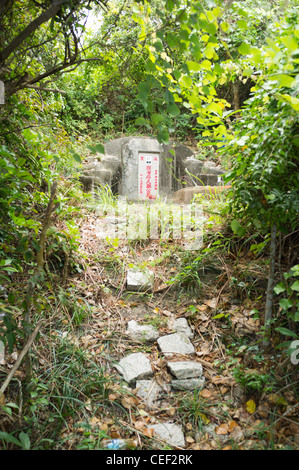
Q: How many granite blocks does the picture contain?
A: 9